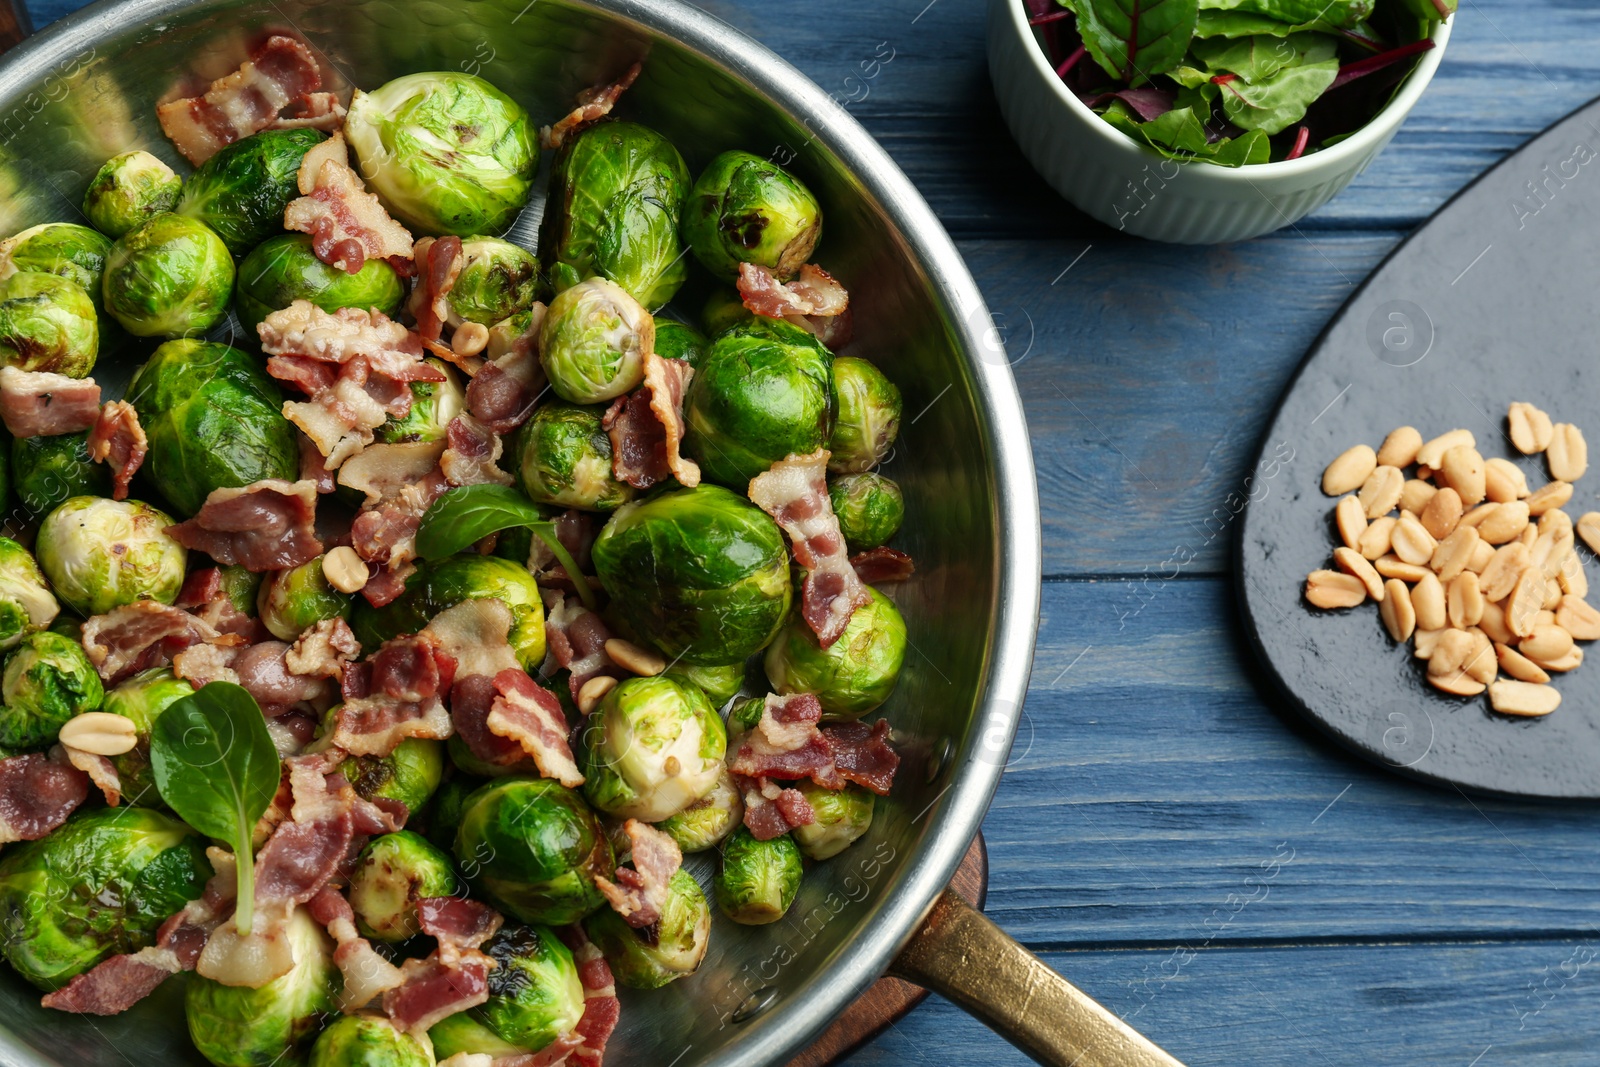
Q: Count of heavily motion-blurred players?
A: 0